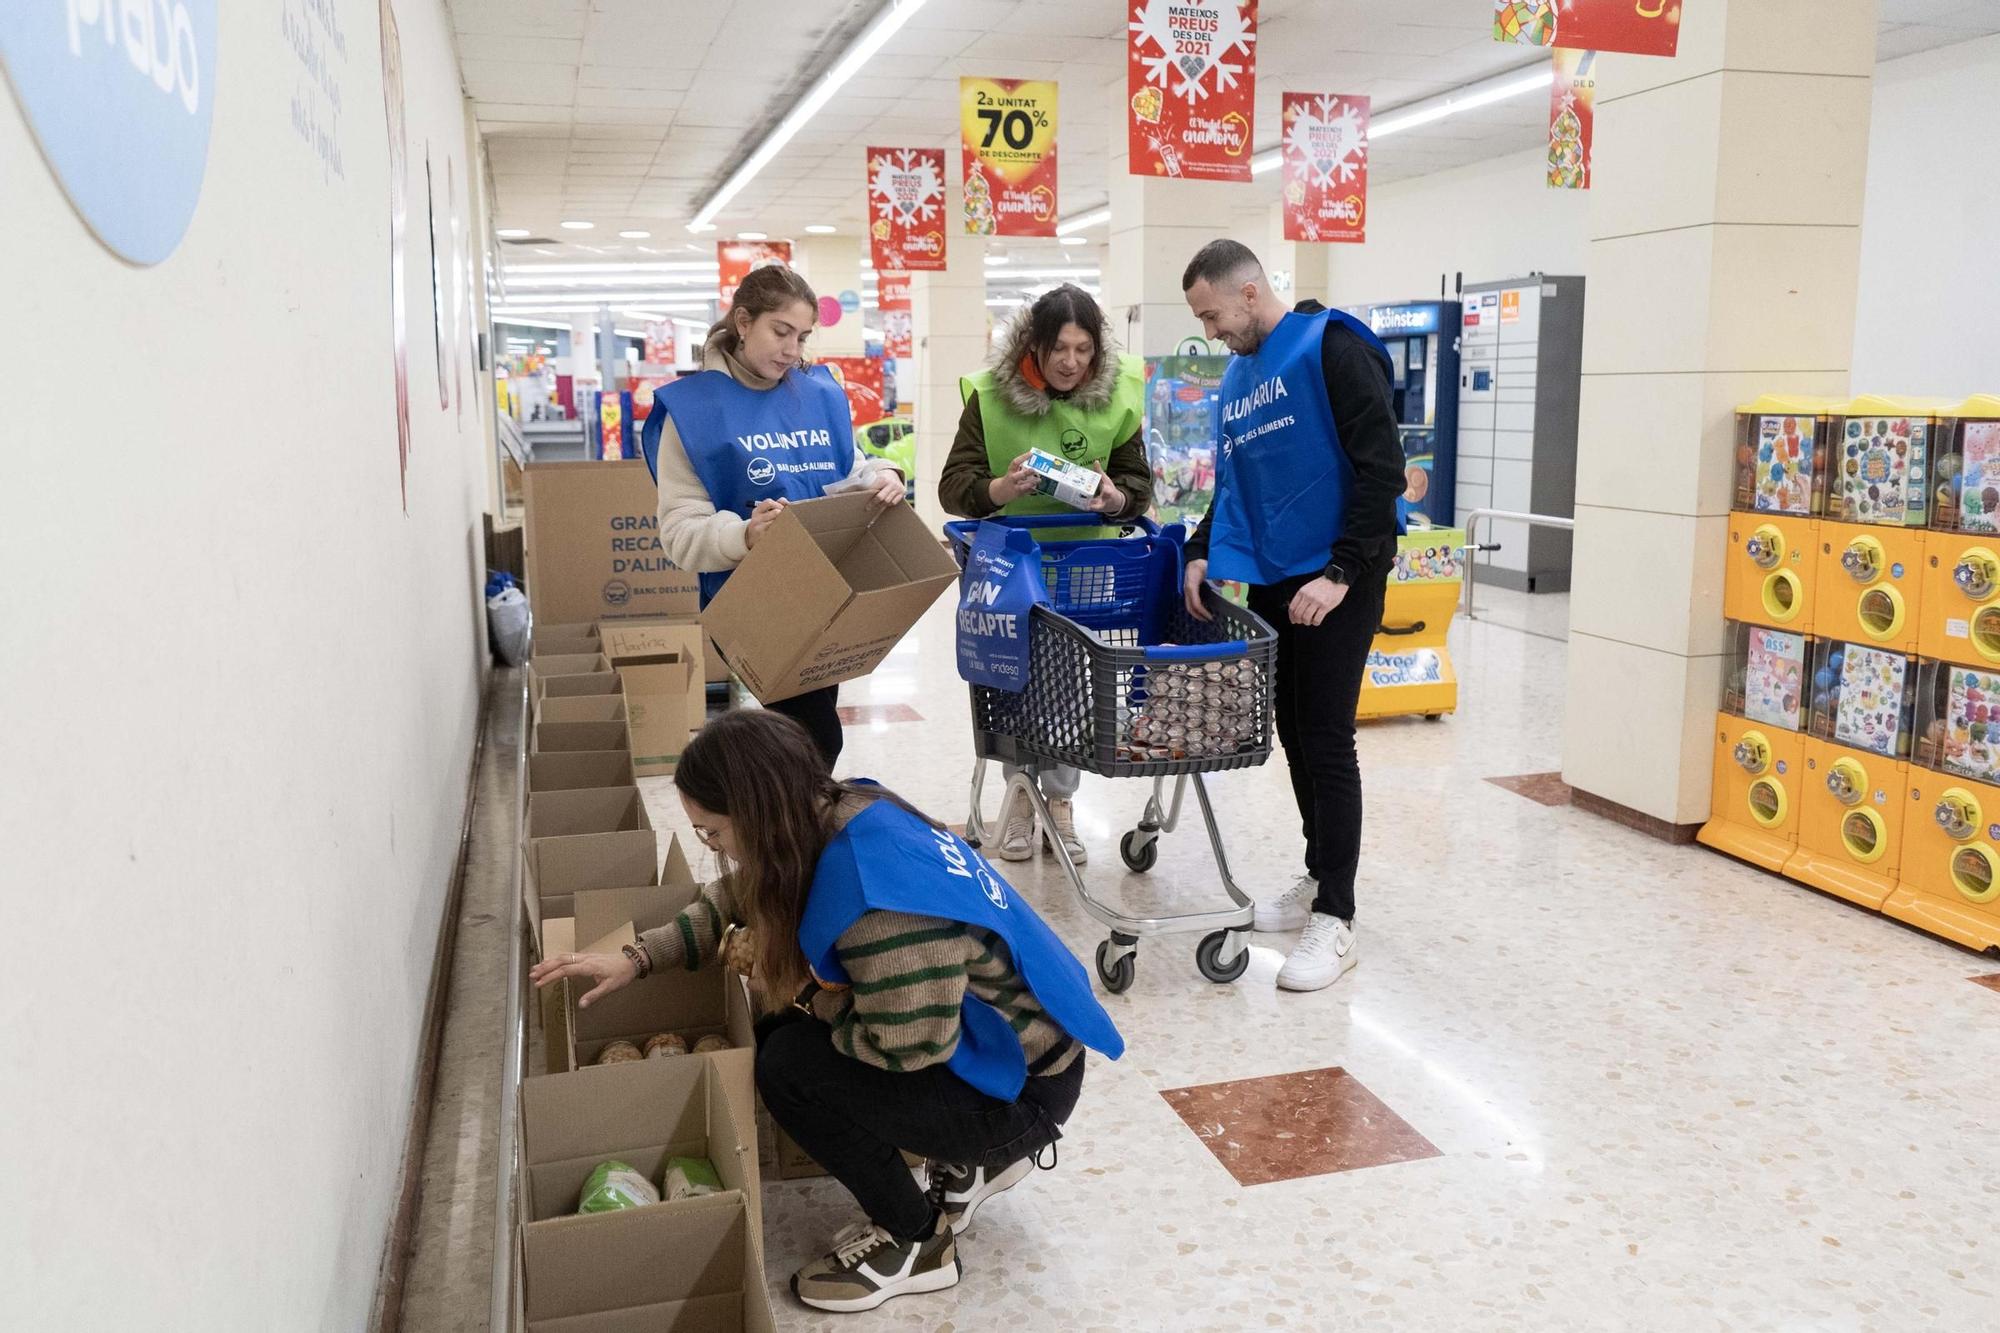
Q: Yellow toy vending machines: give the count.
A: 6